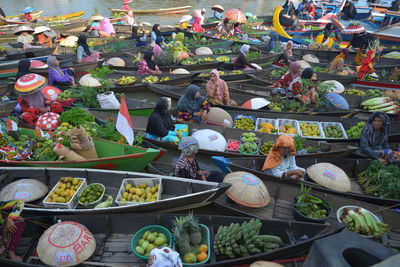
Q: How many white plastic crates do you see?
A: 6